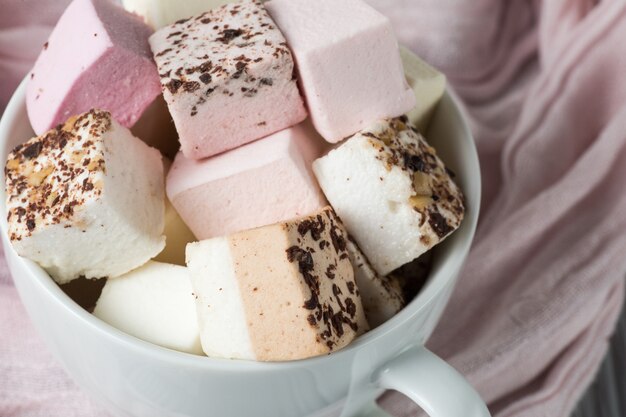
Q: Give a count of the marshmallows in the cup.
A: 12